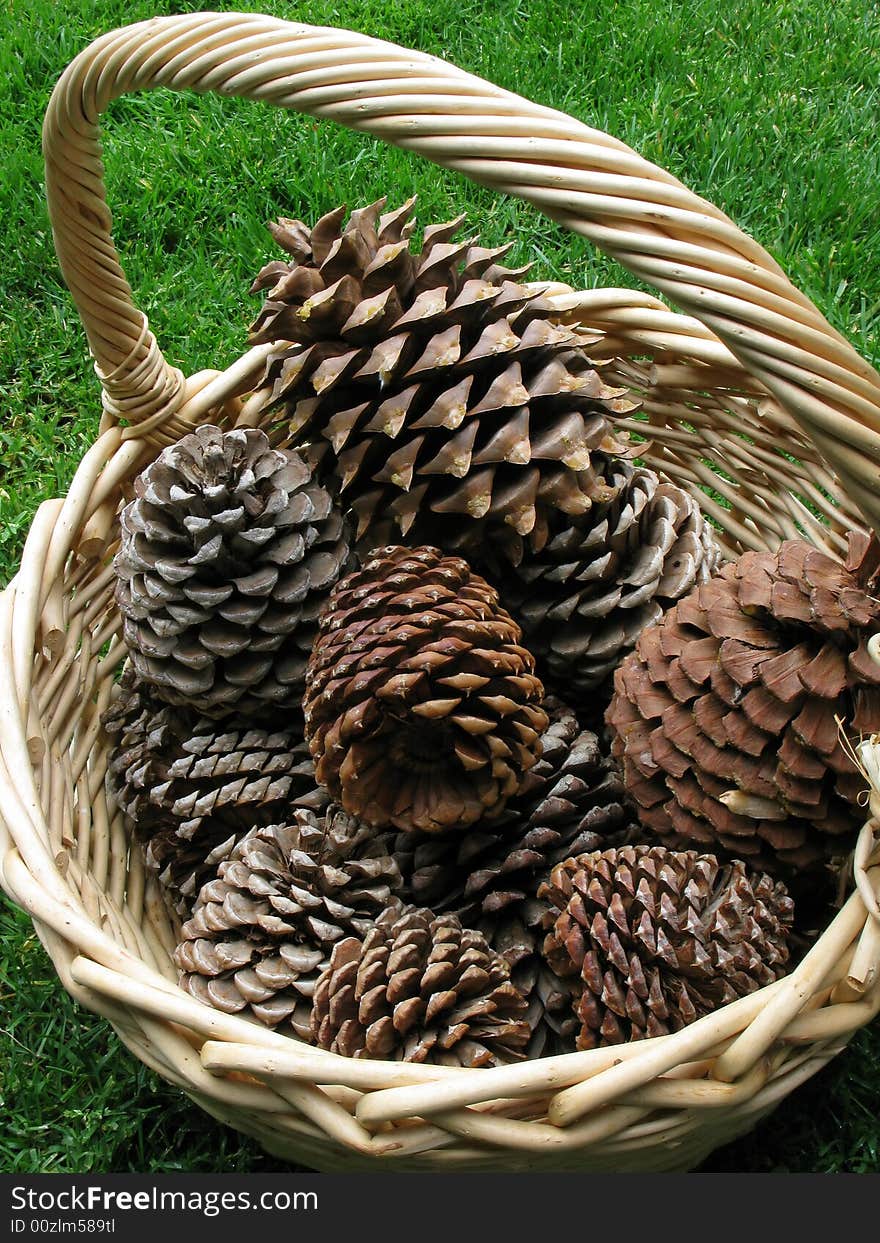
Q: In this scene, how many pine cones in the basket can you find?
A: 10